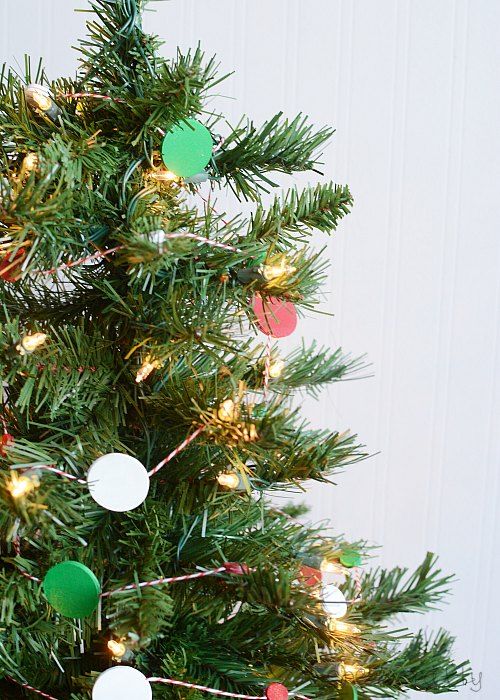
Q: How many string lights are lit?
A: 14